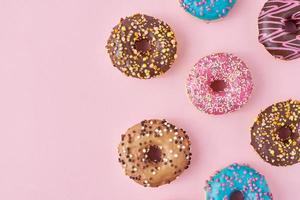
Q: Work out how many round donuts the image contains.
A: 7